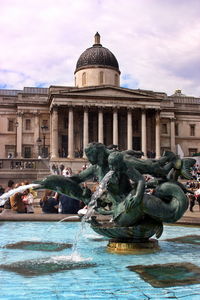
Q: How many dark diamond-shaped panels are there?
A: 4